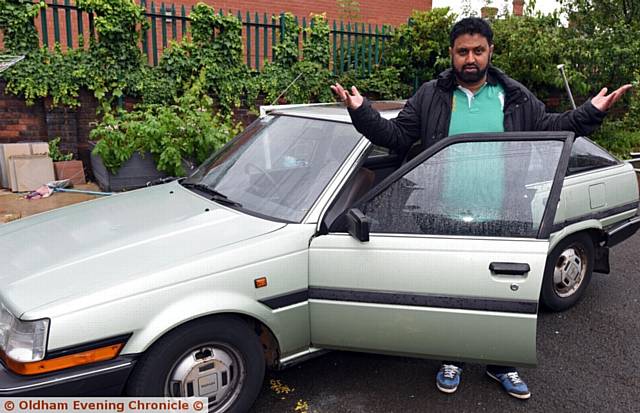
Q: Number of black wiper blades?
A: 2